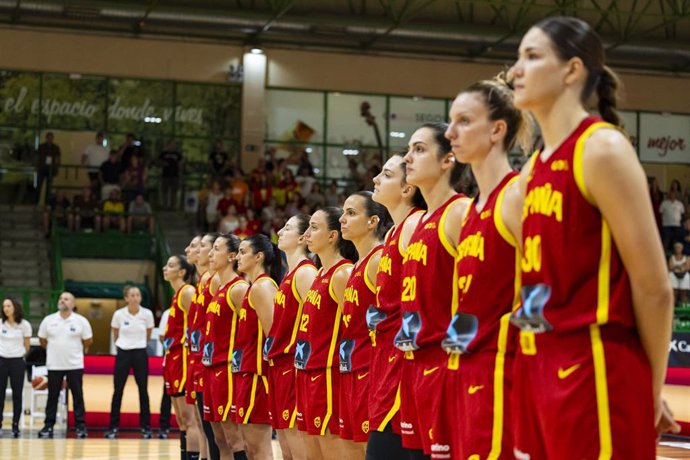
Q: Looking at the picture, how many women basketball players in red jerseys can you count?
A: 12